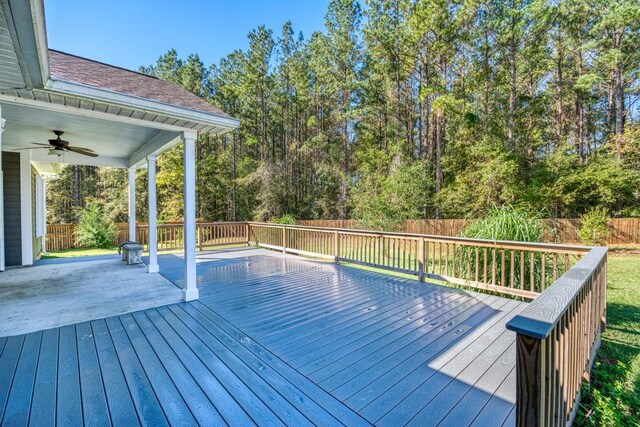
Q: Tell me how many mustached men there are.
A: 0